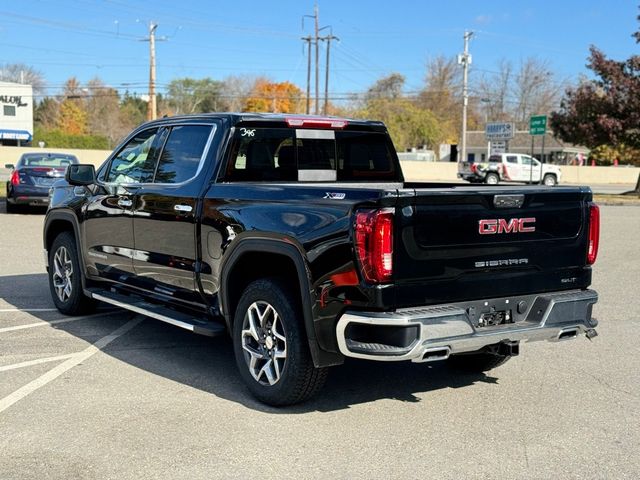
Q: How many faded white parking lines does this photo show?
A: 4